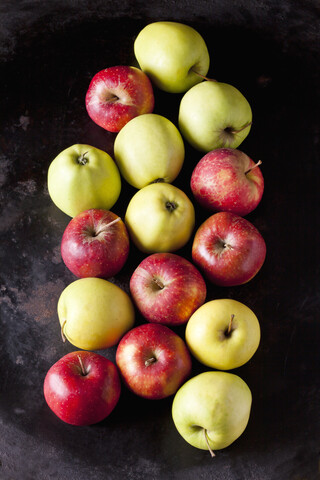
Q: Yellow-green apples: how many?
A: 8